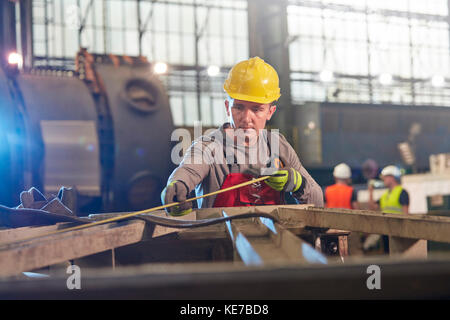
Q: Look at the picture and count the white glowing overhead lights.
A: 6